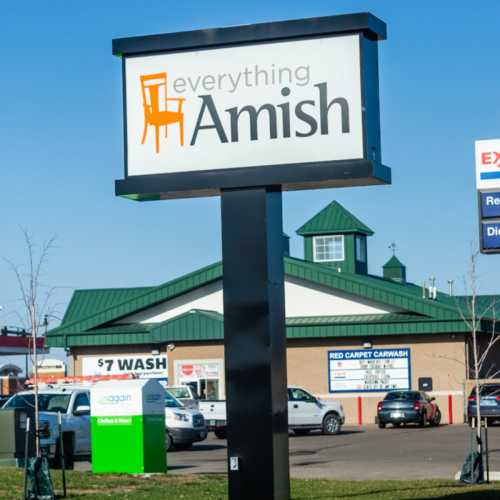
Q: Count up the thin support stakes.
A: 4